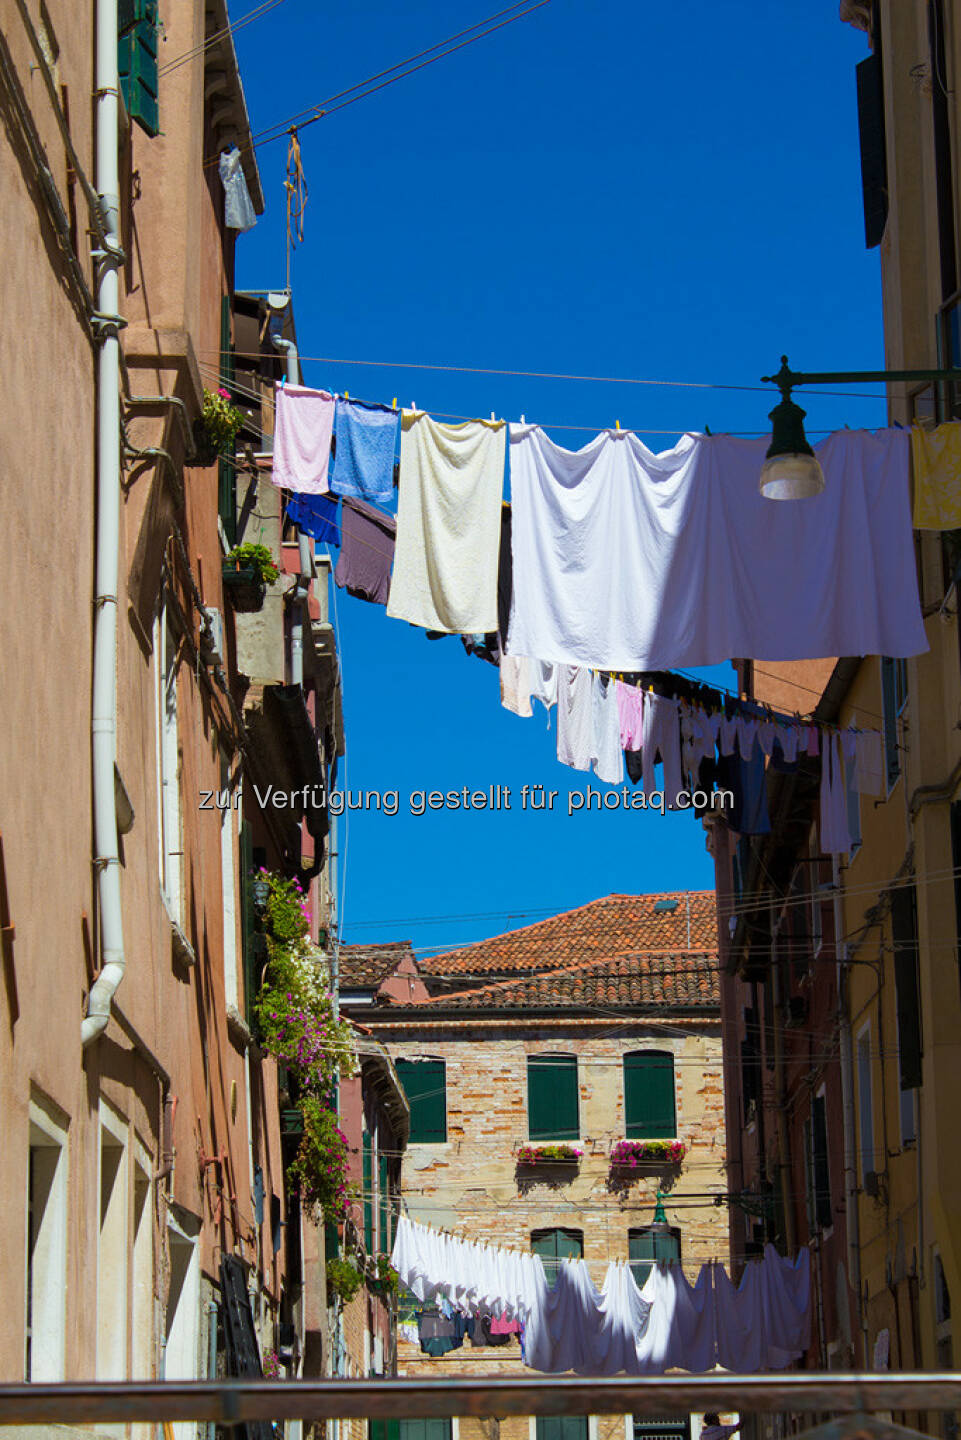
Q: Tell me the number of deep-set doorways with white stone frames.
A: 4